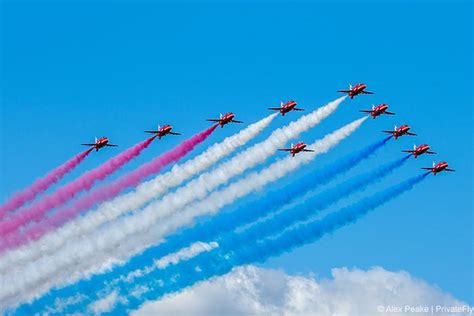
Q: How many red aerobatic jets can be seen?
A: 10